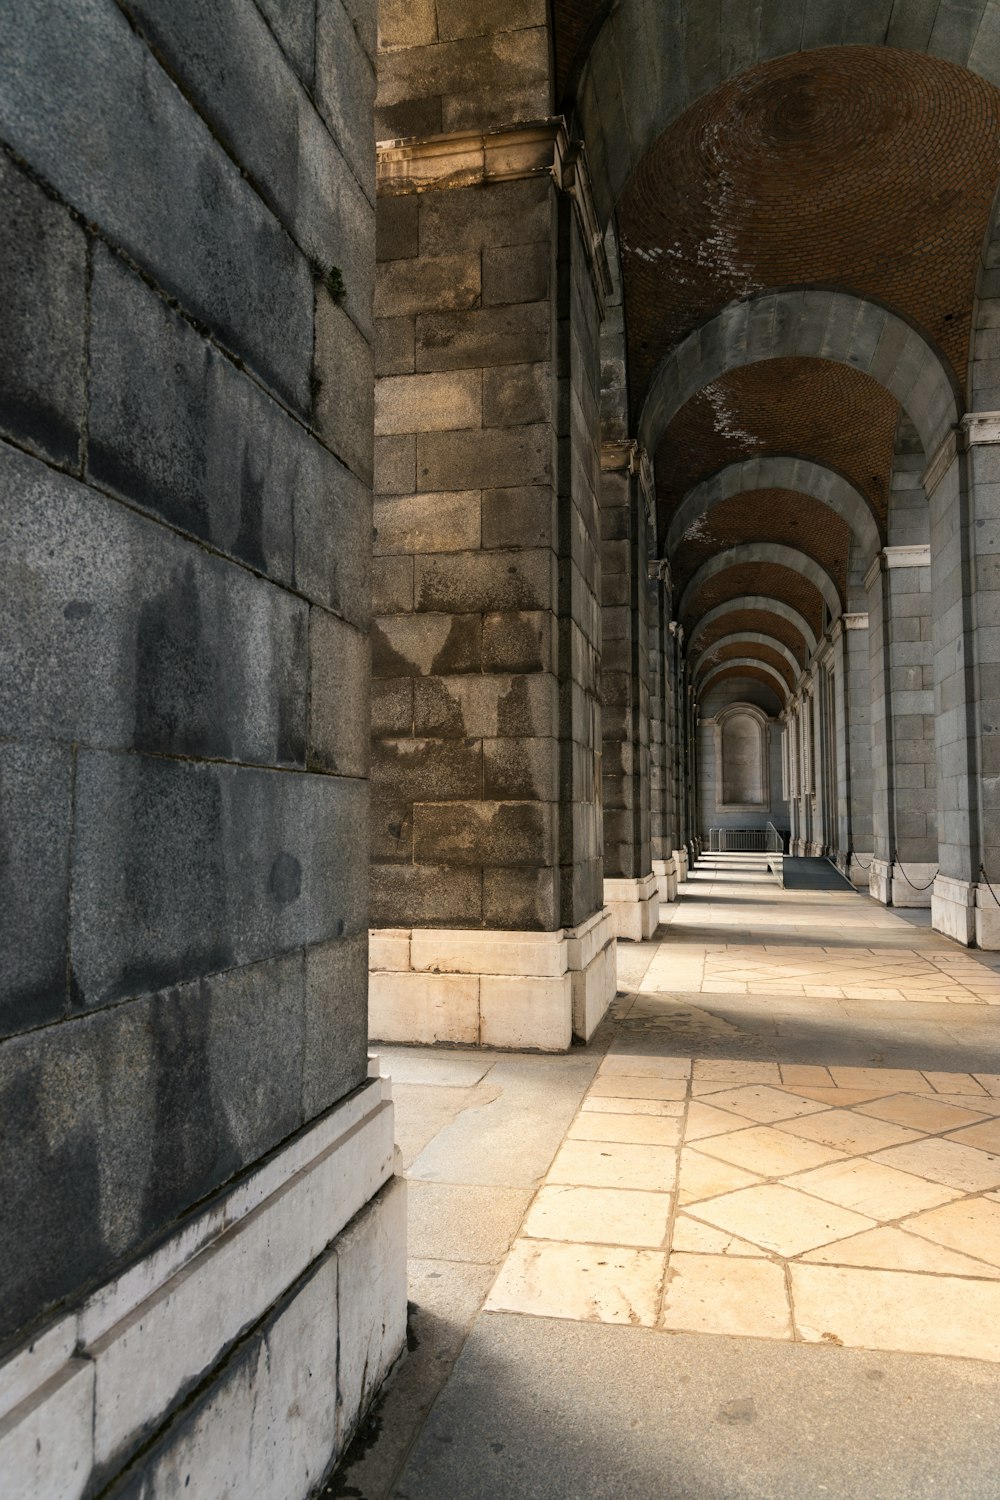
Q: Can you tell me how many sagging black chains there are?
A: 3